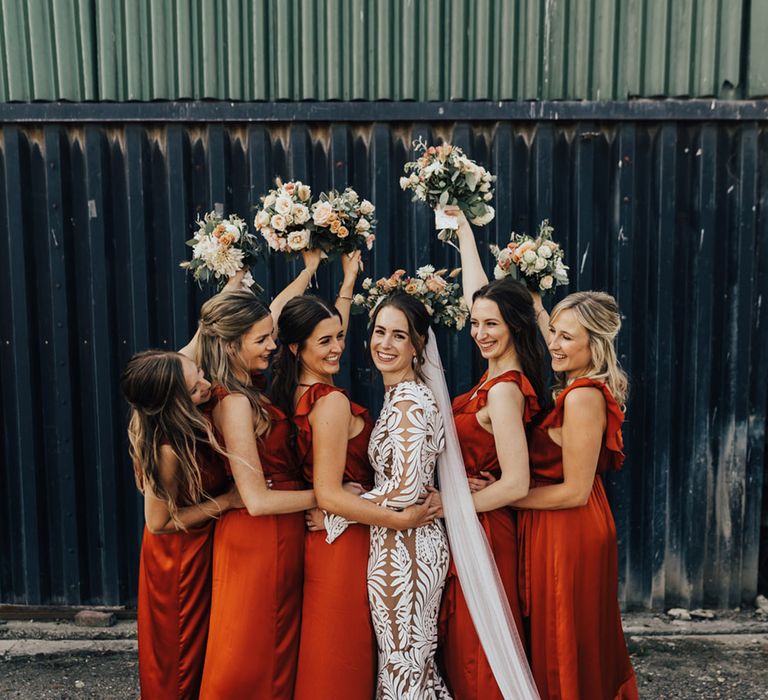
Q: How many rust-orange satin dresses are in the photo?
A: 5